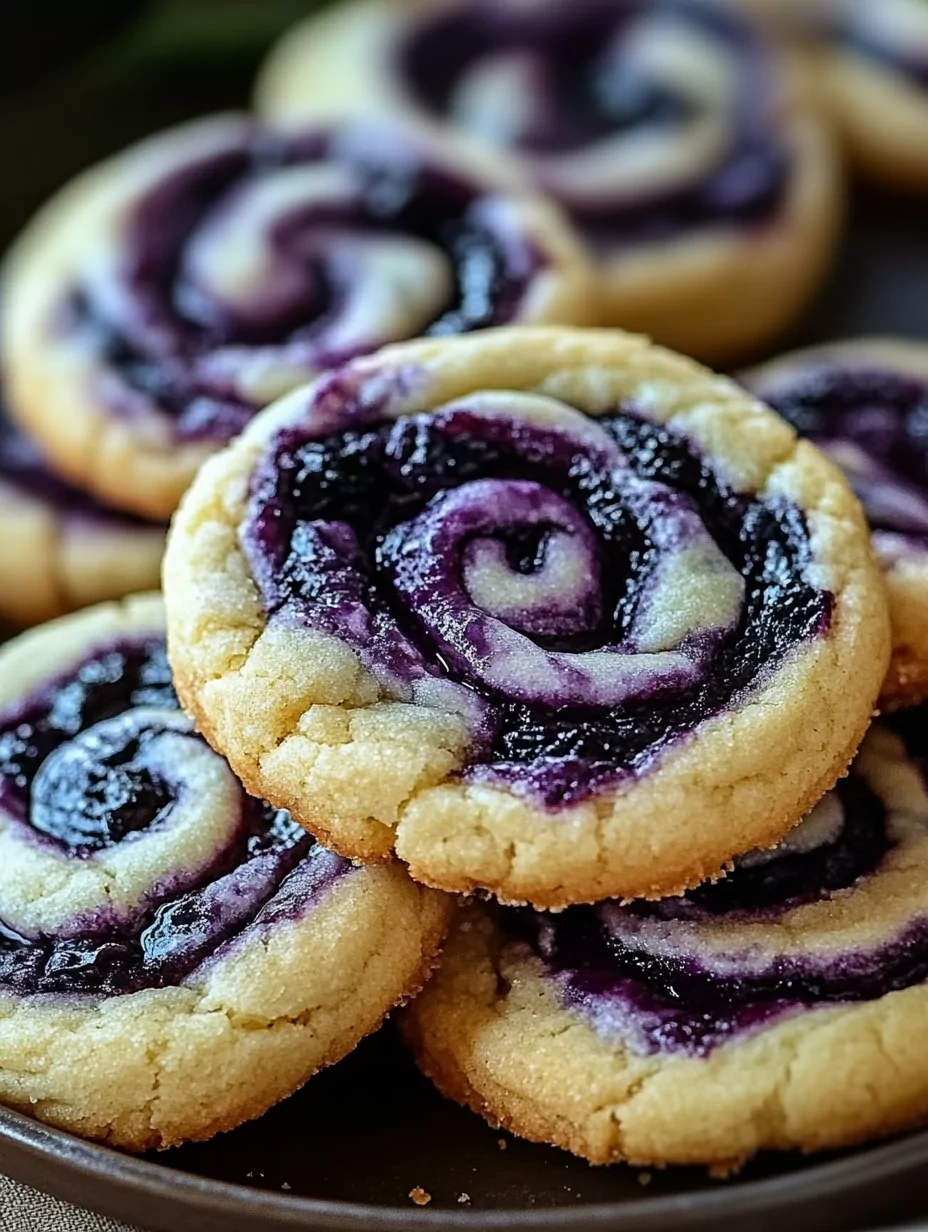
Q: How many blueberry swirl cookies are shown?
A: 8